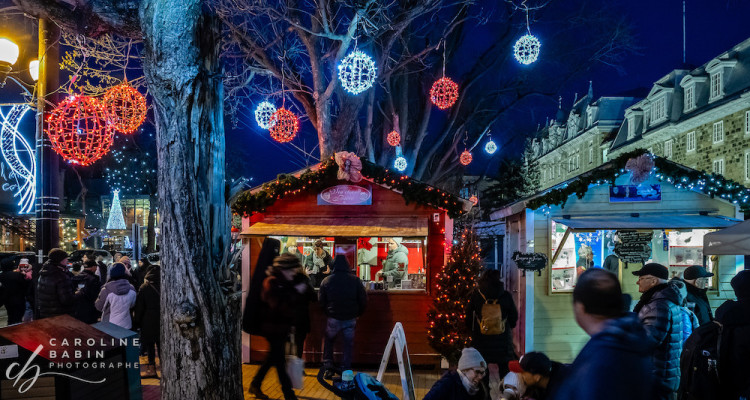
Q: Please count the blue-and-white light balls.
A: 5